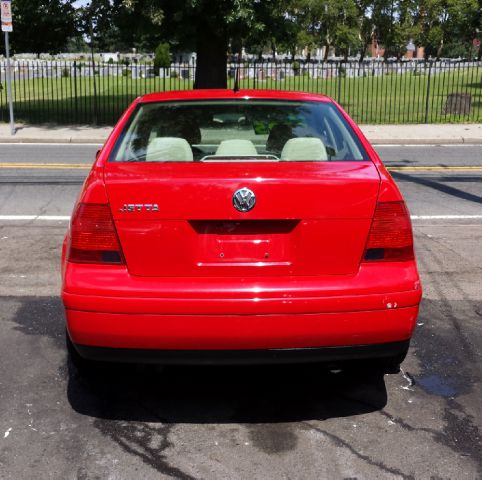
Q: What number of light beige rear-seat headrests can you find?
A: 3